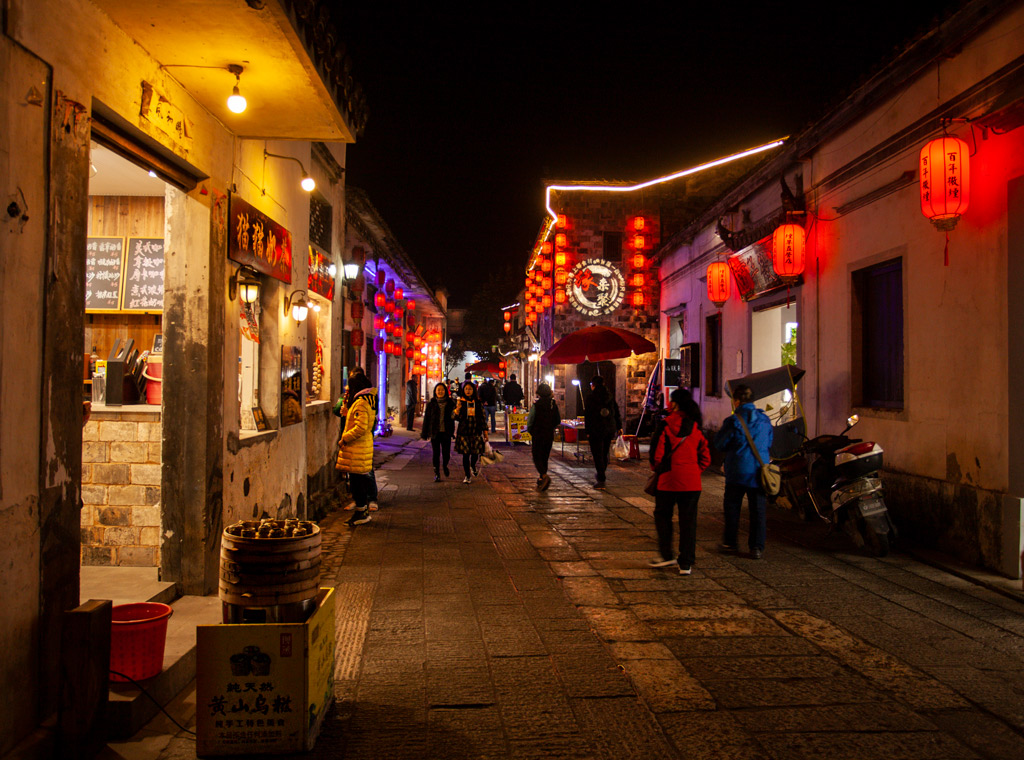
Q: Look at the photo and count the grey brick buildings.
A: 1